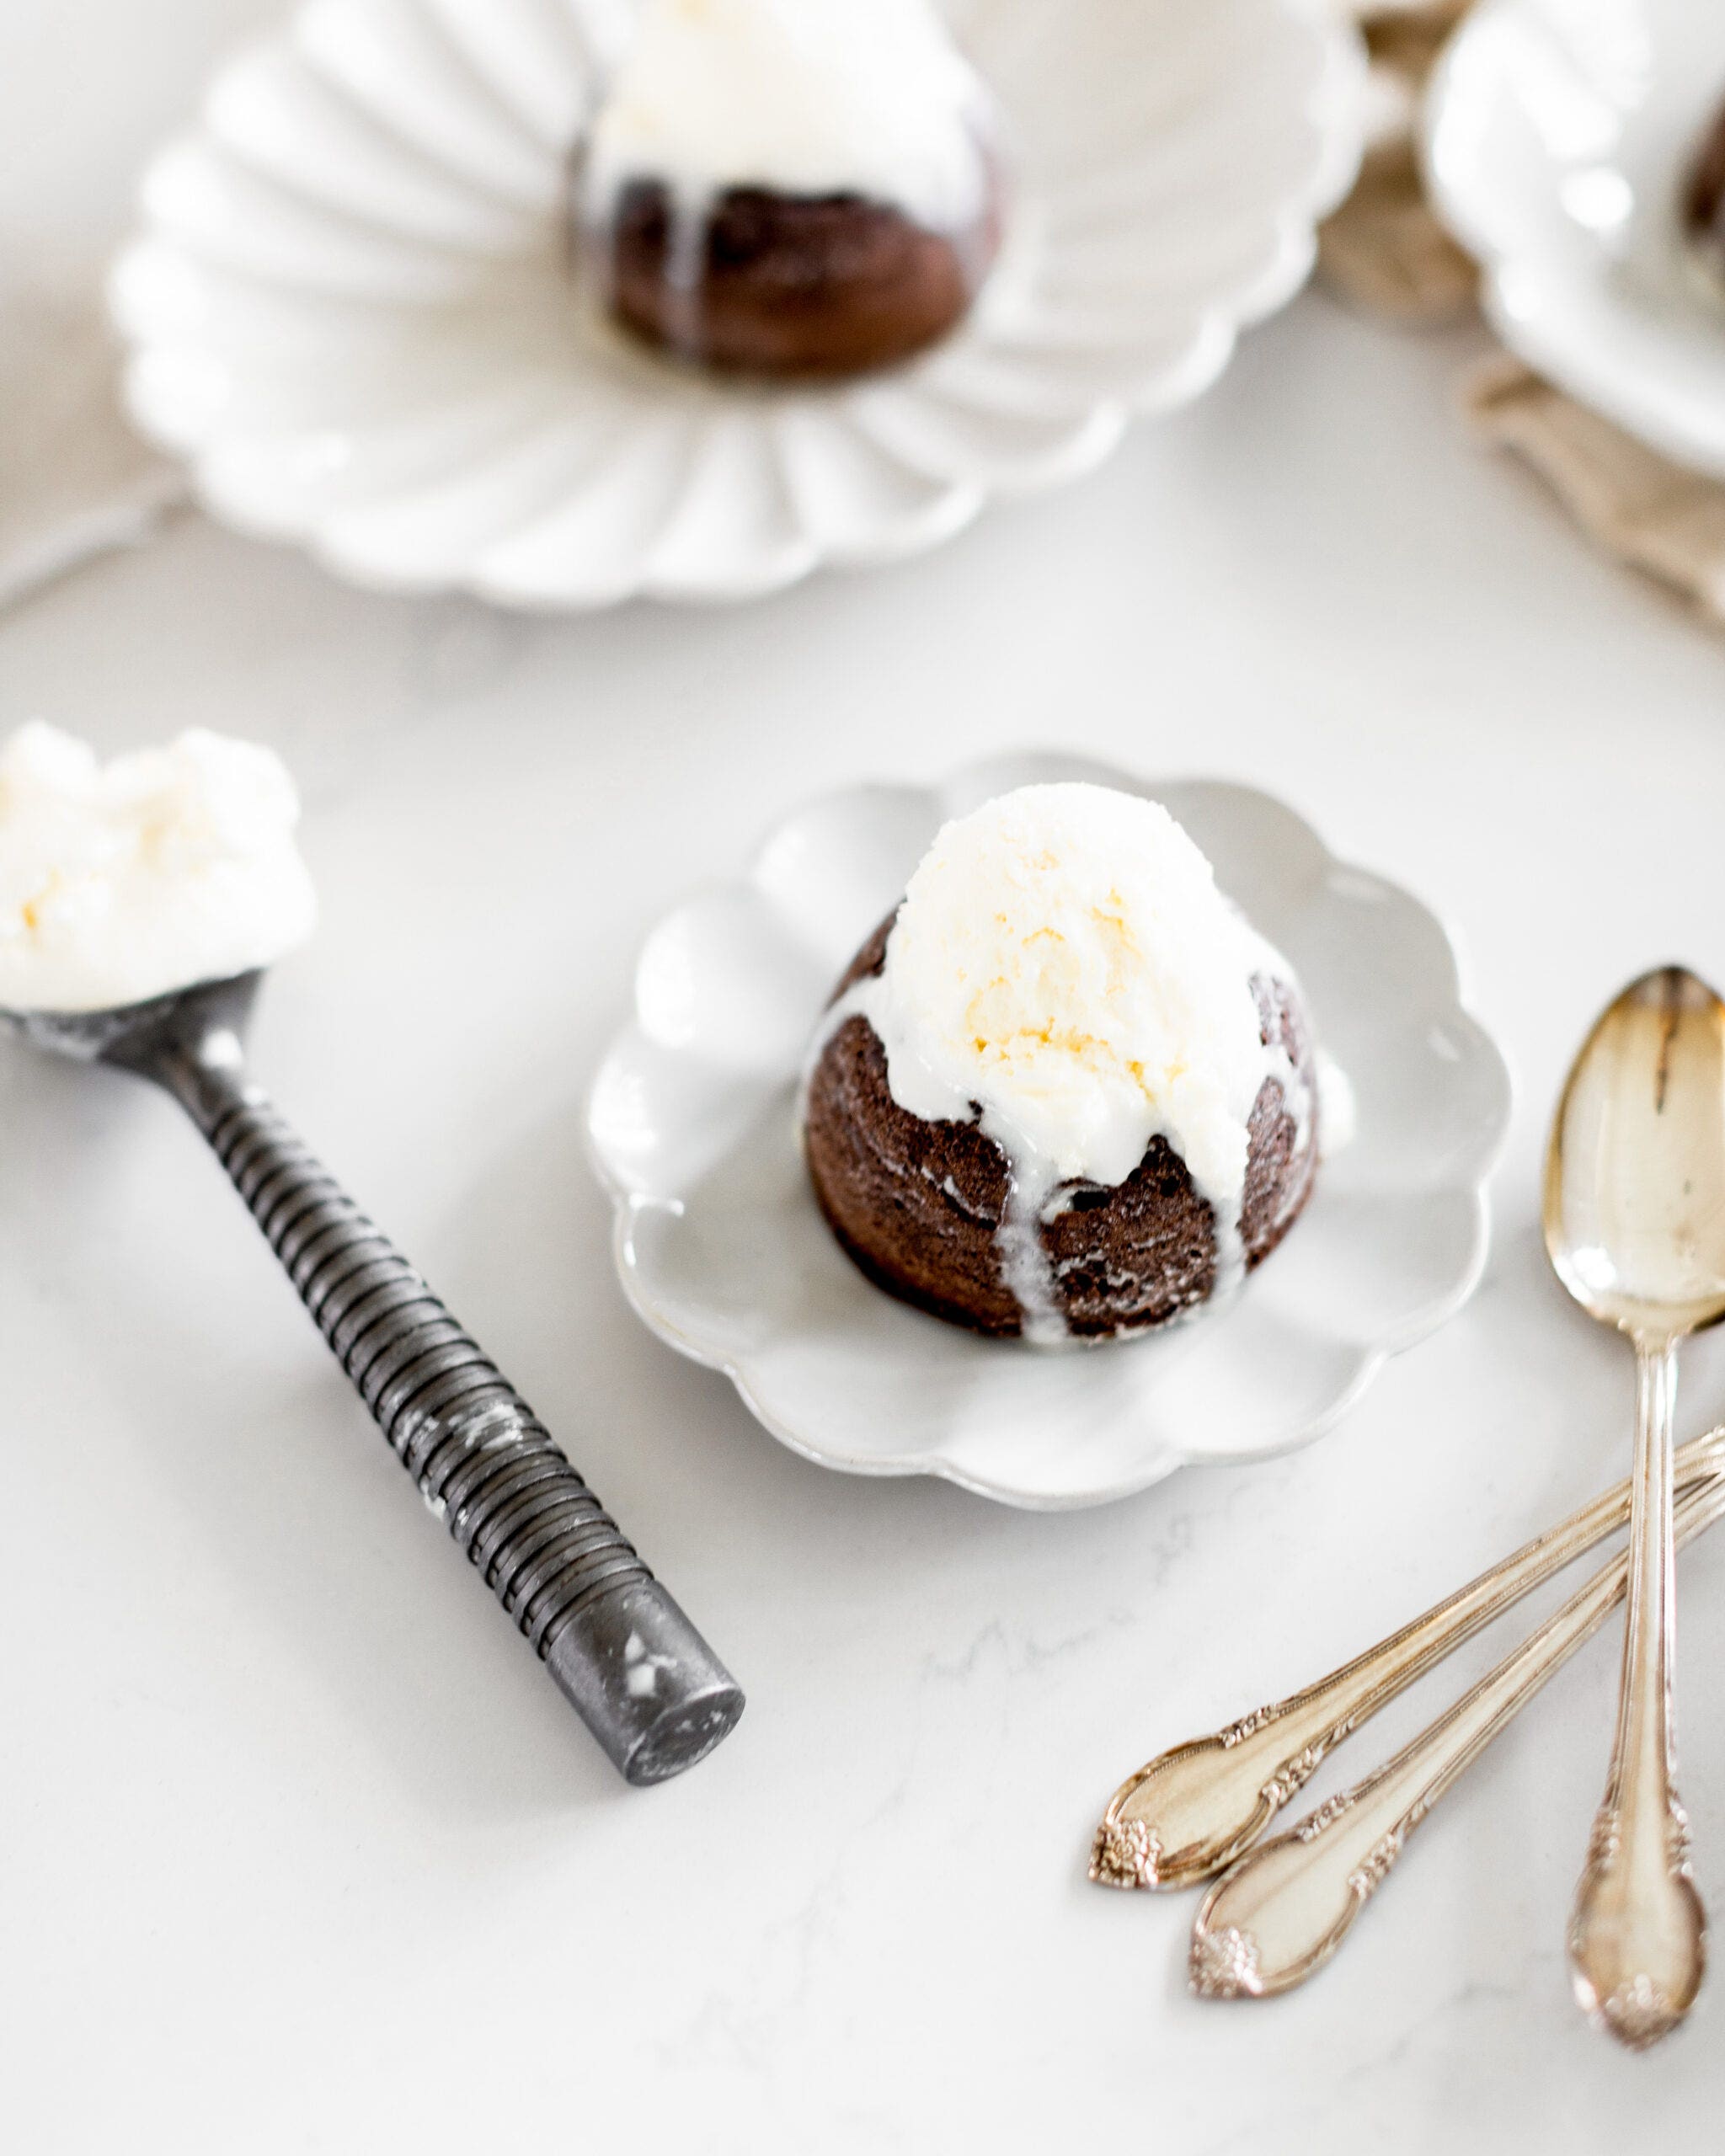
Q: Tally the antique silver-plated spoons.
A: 3